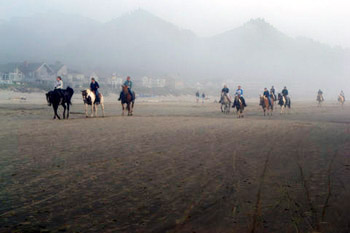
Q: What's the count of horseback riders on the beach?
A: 10